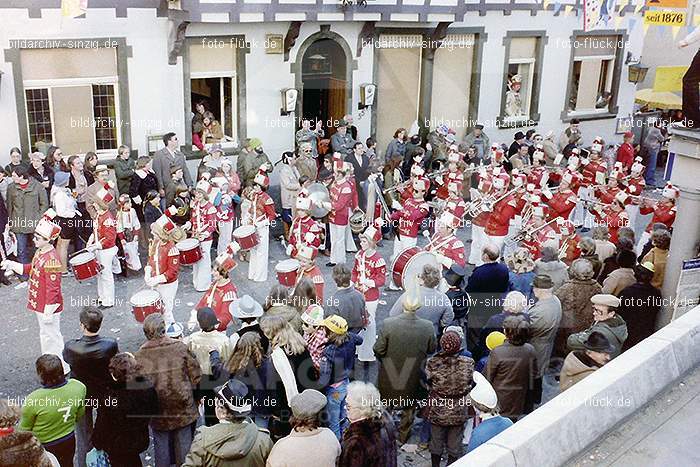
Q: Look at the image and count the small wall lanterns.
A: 3